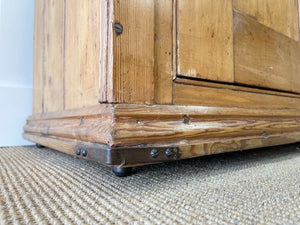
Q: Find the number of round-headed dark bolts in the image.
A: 4